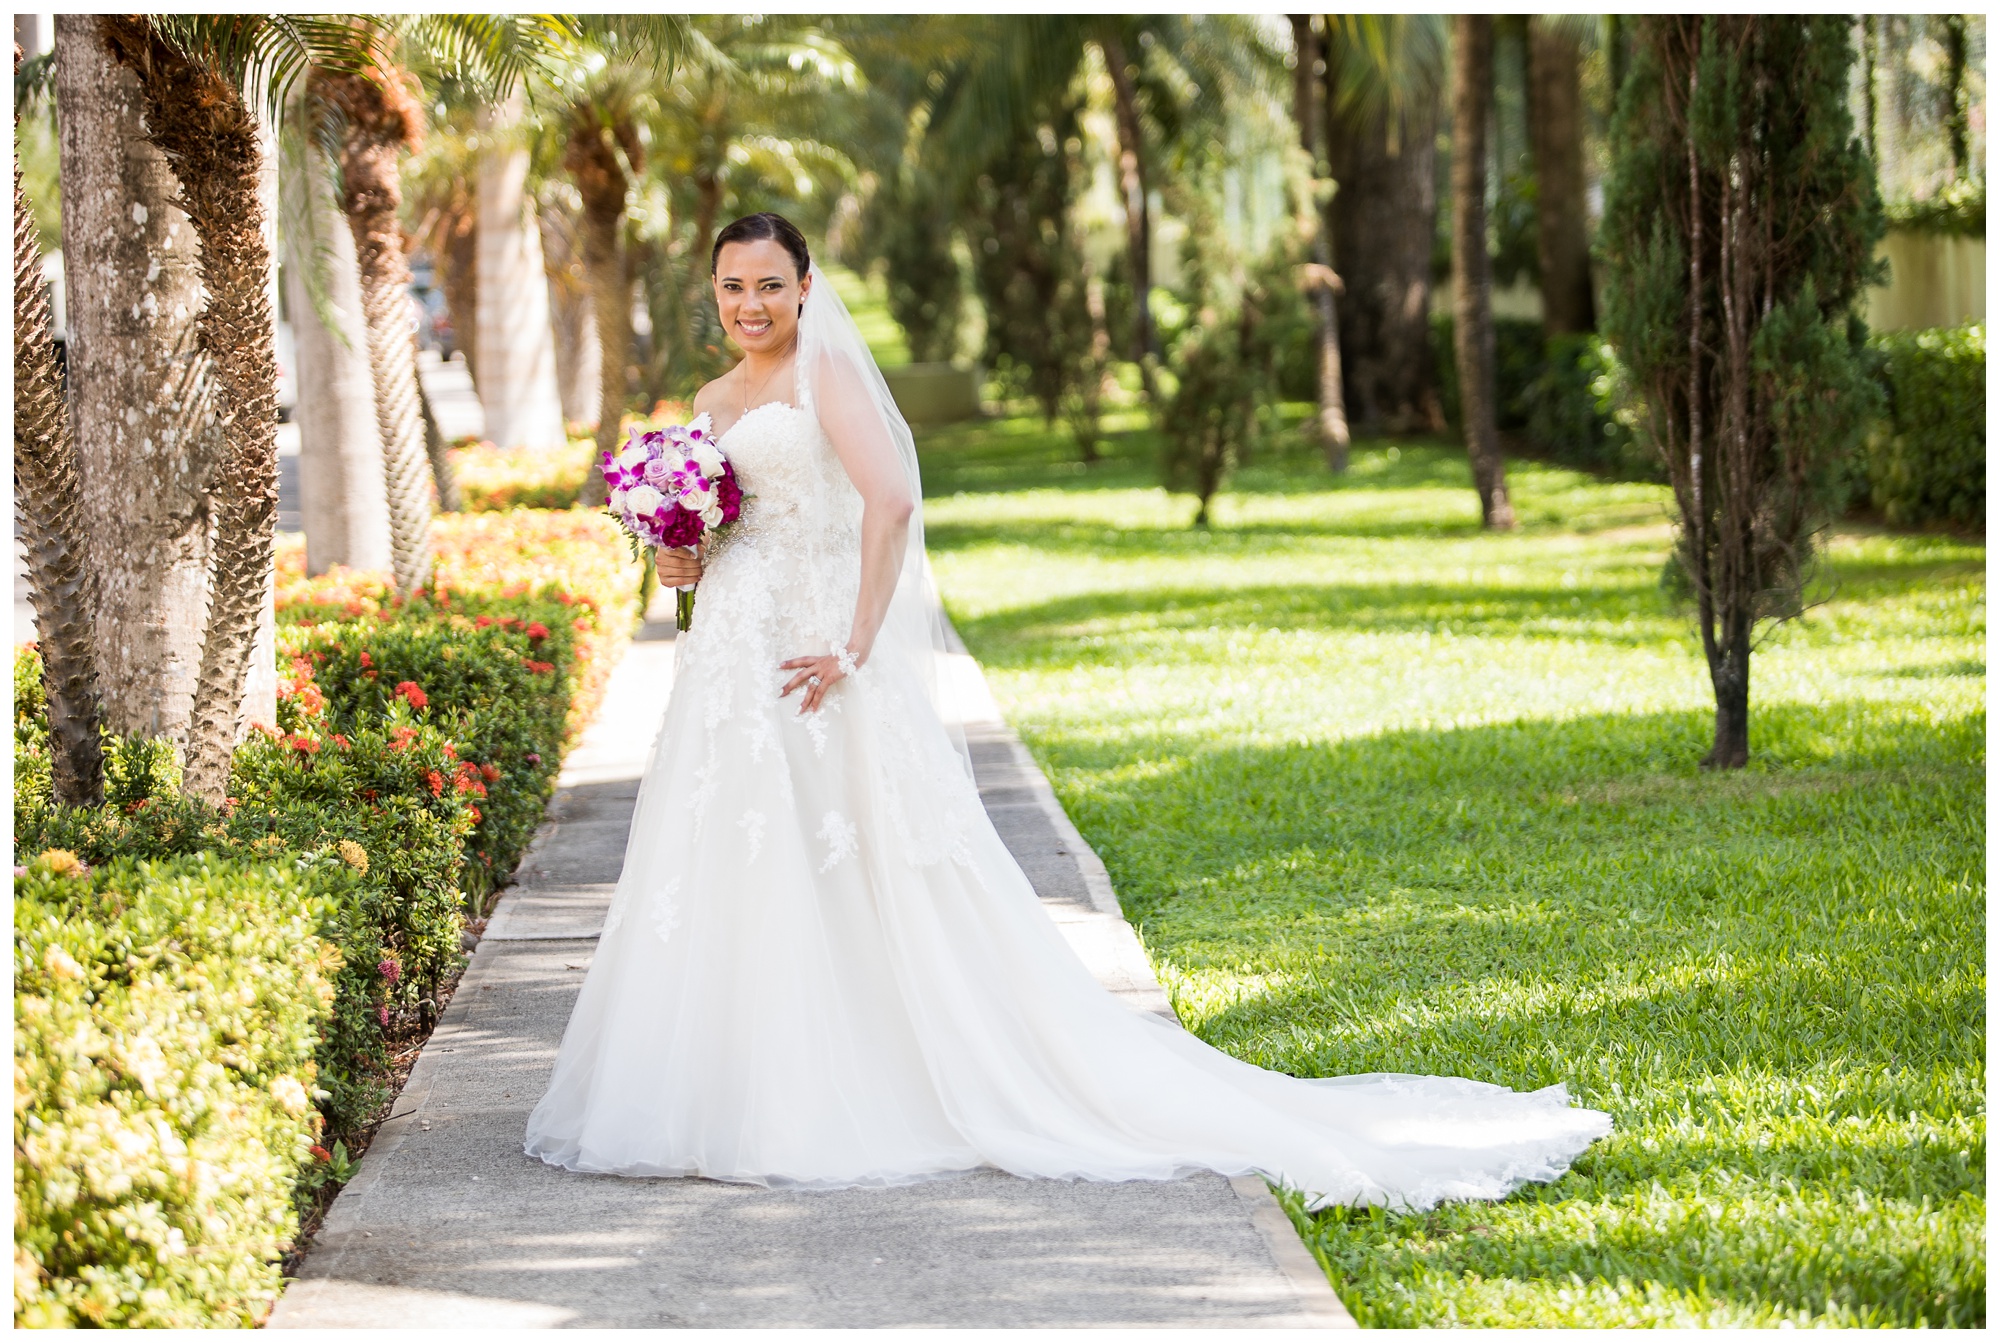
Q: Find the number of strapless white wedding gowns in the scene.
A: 1